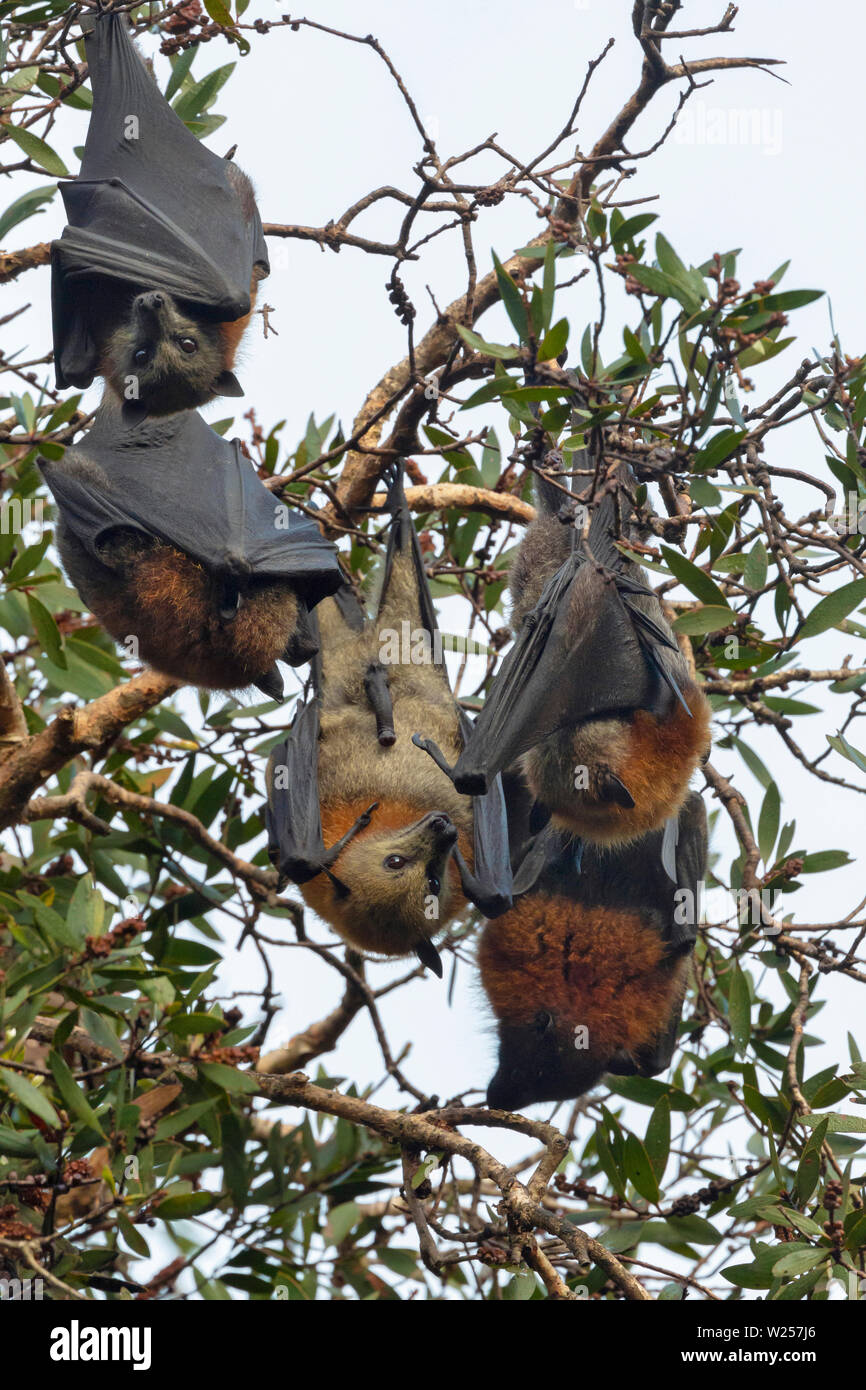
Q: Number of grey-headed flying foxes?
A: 5